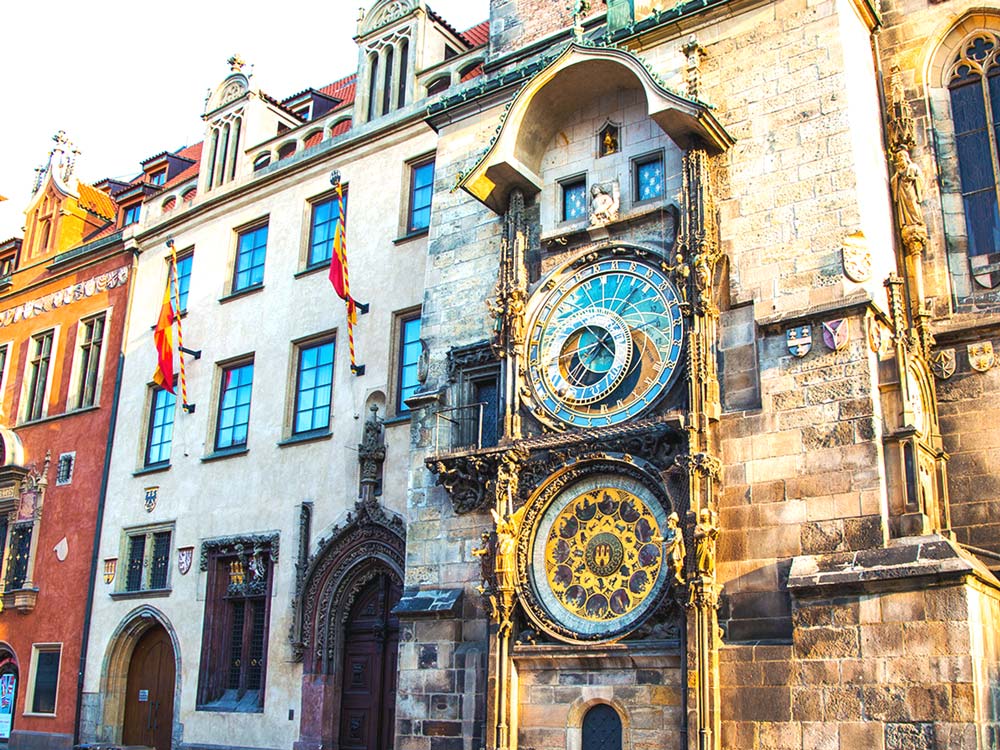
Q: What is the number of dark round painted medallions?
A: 12